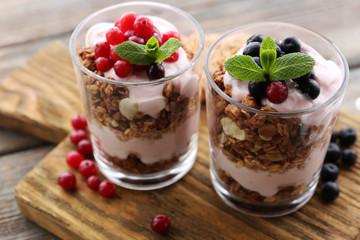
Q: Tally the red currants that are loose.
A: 9